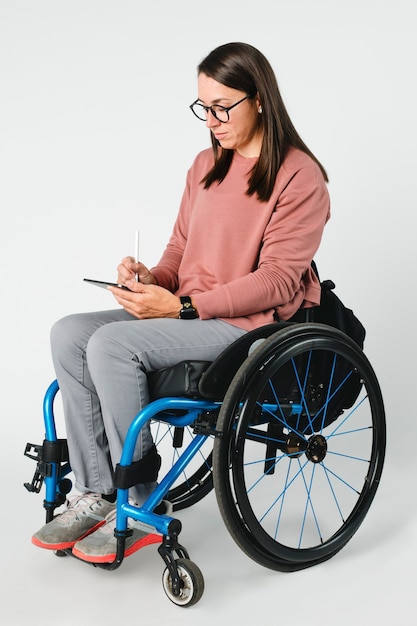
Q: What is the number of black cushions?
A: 1